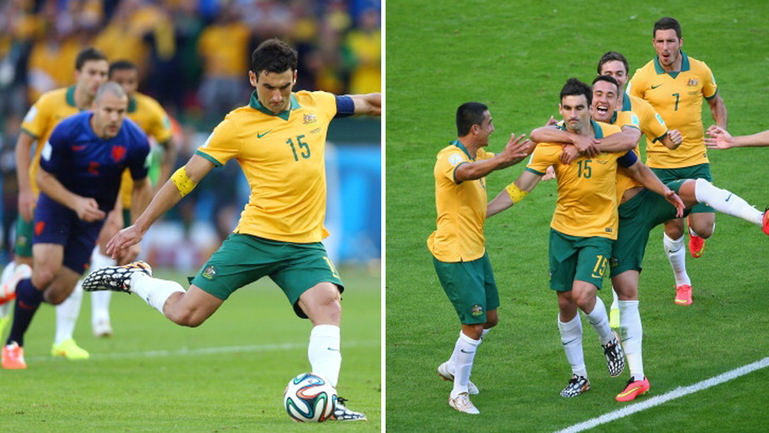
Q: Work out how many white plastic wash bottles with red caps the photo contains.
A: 0